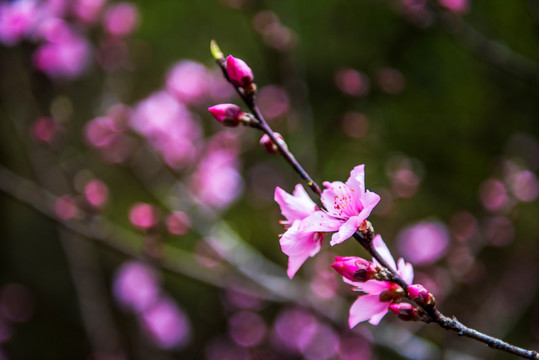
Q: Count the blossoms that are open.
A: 3